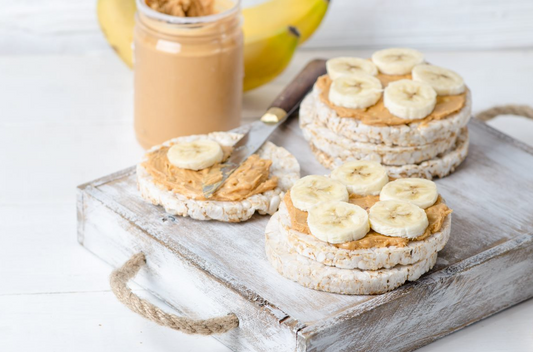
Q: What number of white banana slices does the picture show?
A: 11